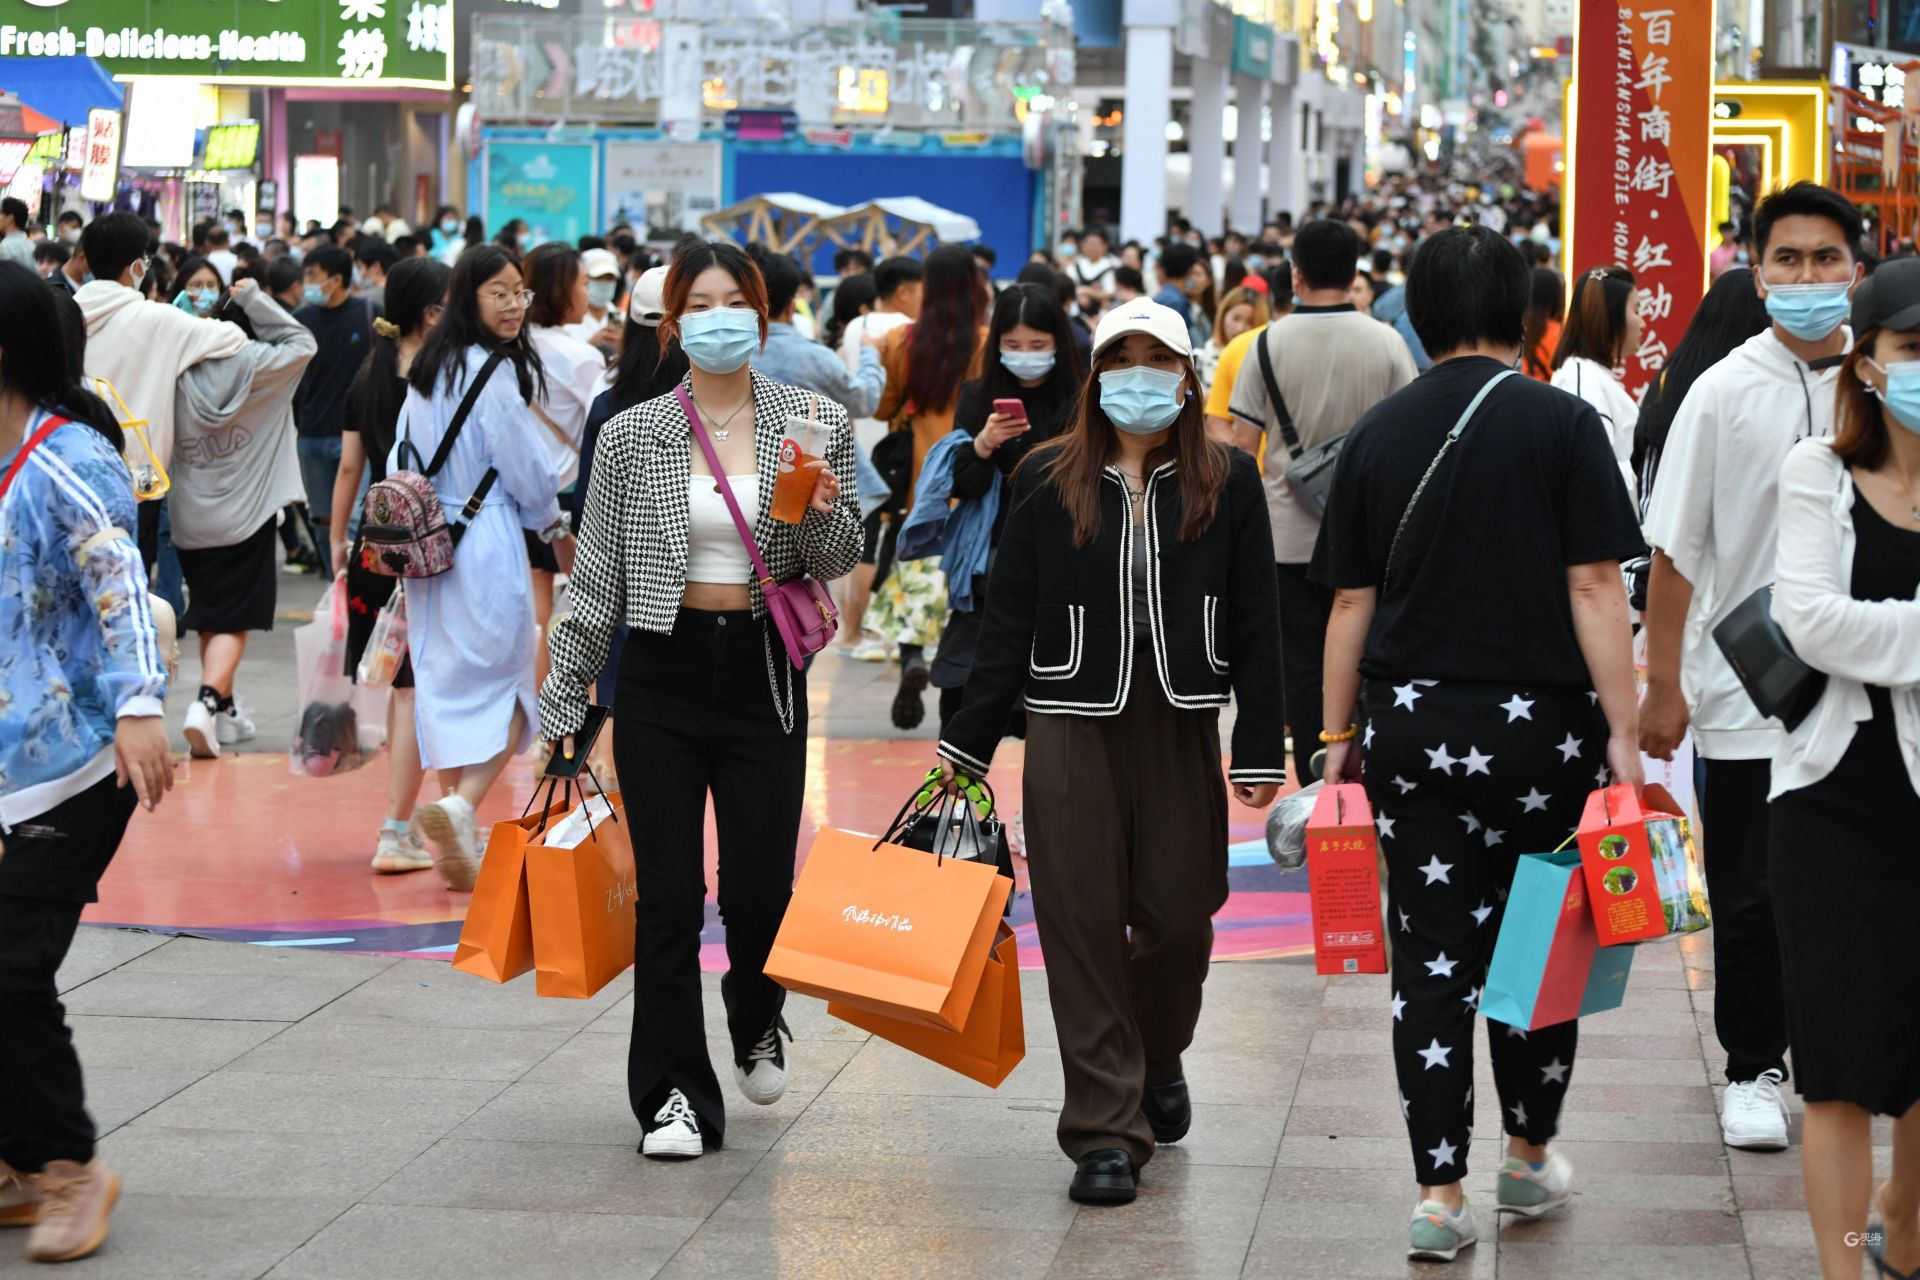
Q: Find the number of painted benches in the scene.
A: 0